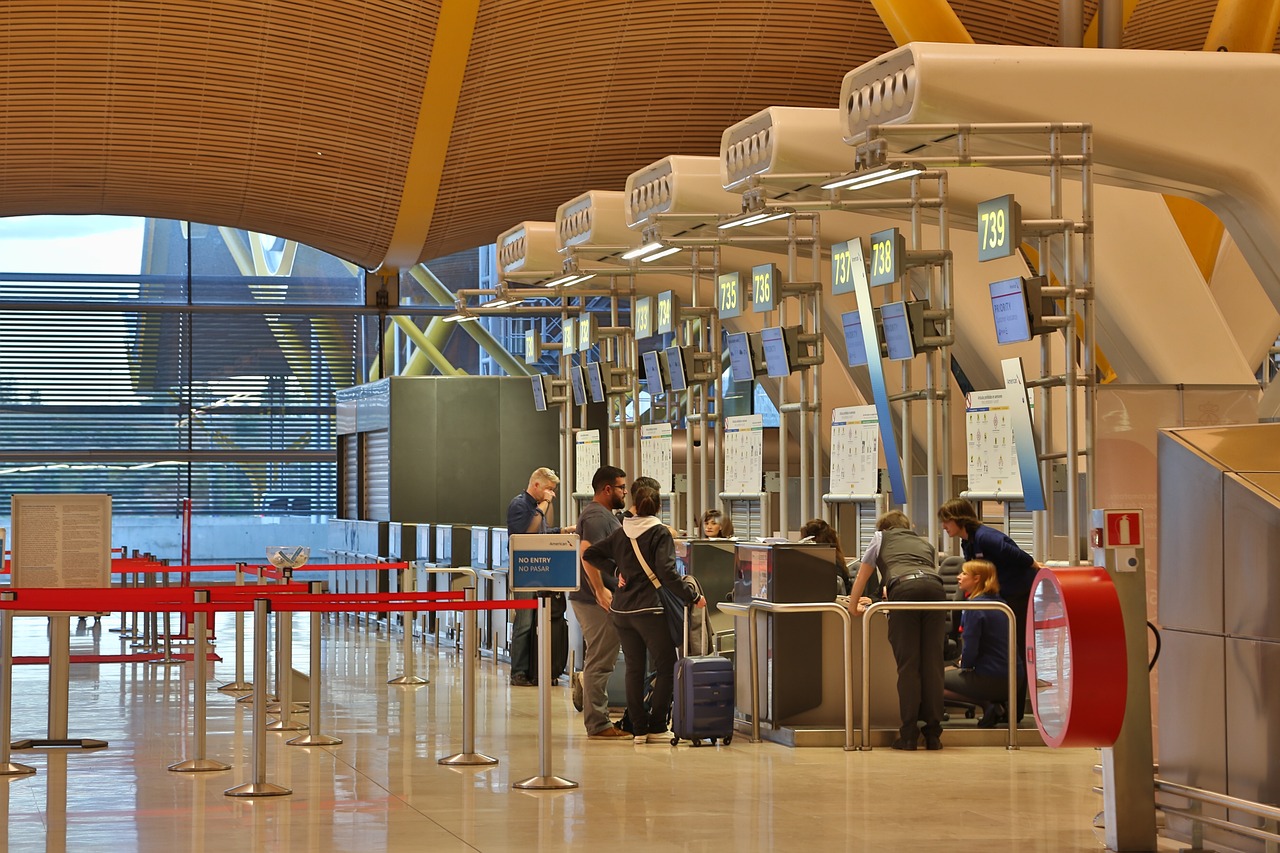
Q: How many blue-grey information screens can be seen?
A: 10